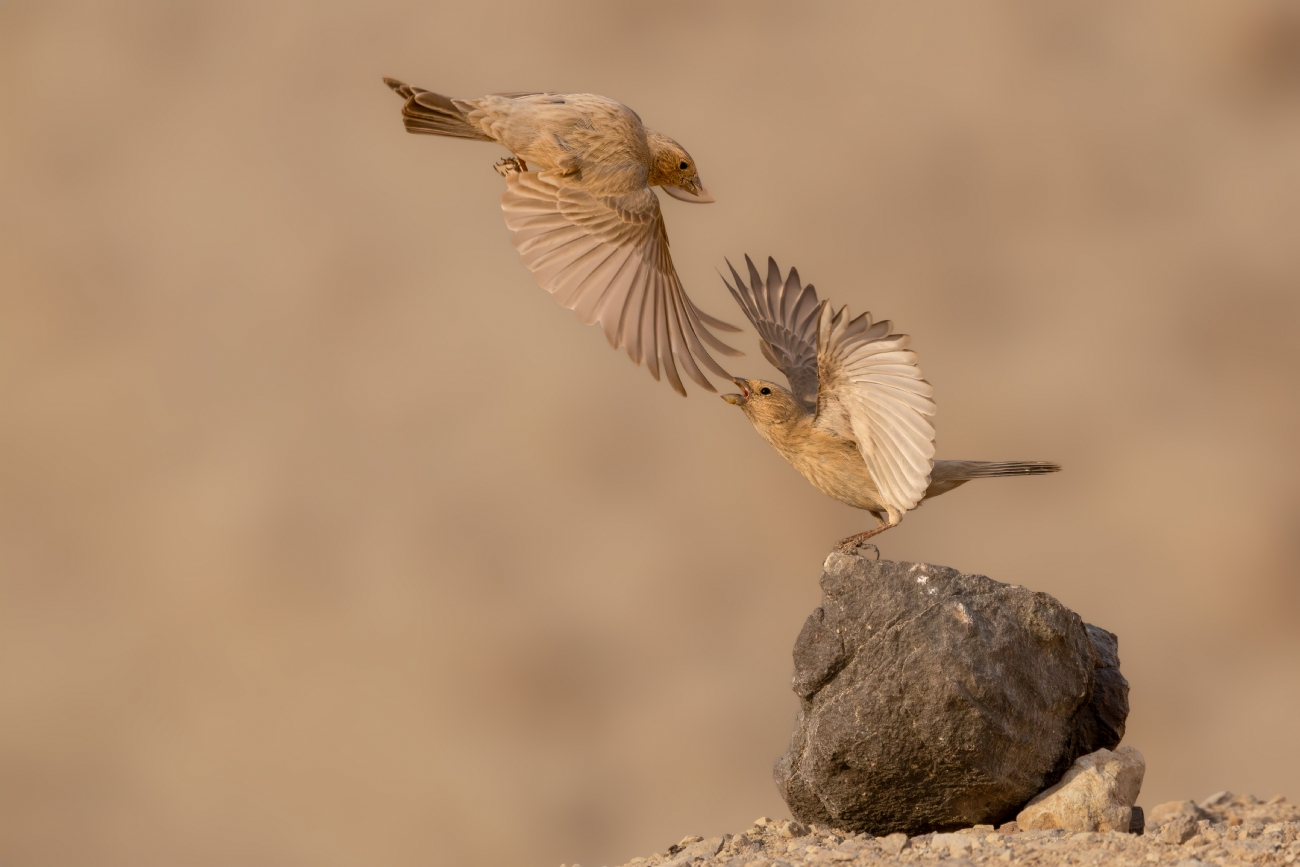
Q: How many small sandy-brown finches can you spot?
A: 2